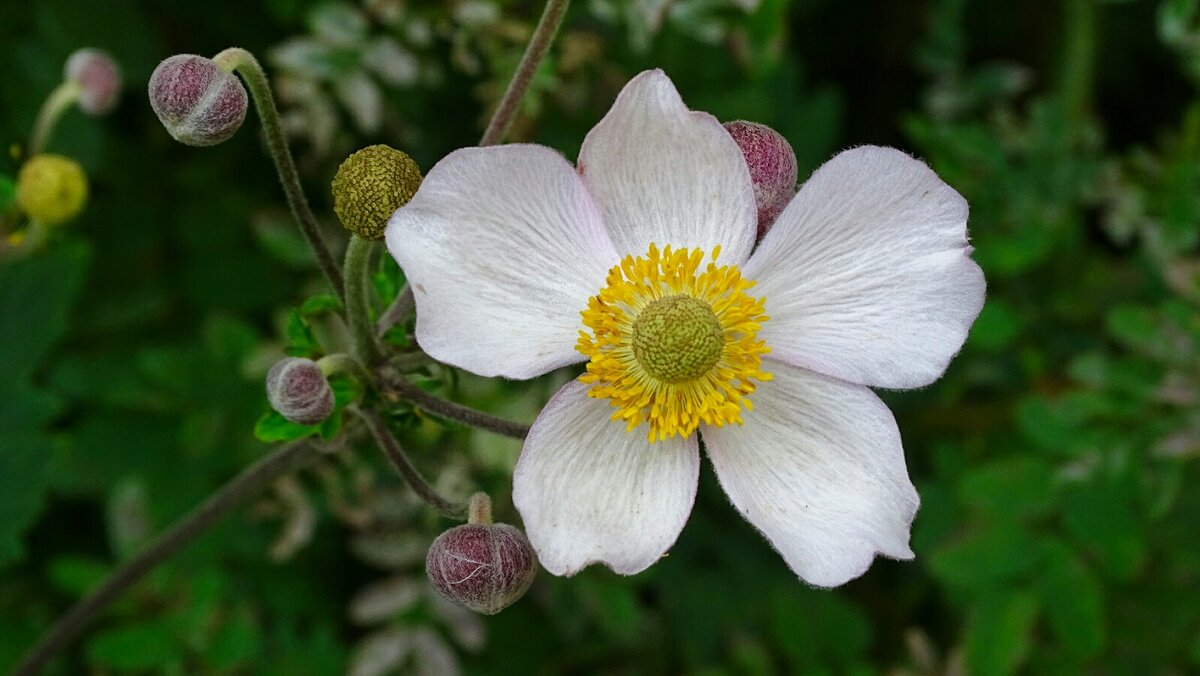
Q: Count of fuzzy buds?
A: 5